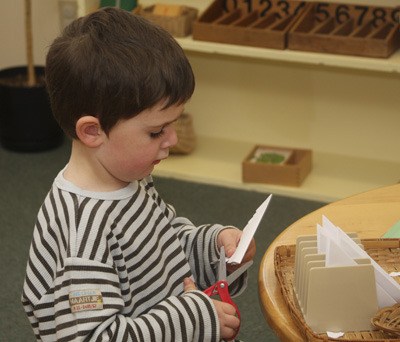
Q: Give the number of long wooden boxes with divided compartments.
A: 2